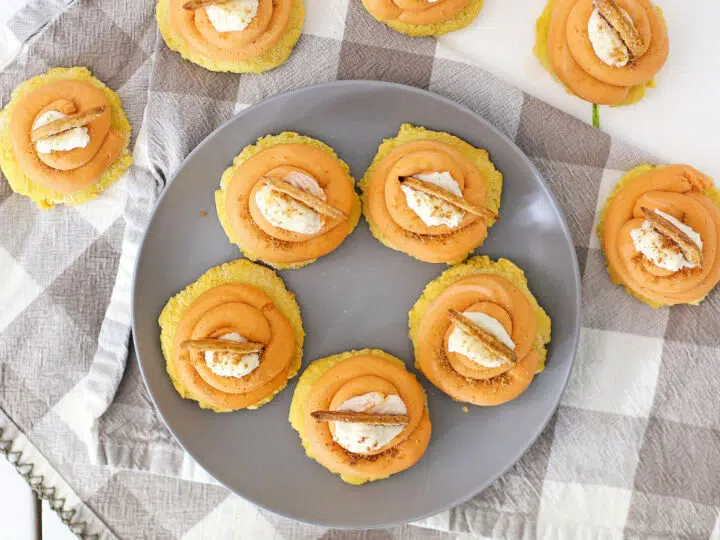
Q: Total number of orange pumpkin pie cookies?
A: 10